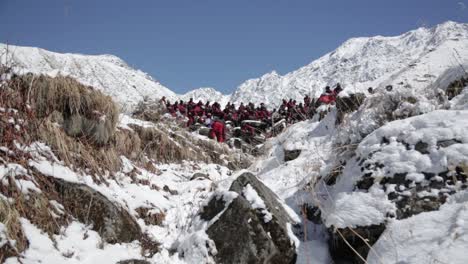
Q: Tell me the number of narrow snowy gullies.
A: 1